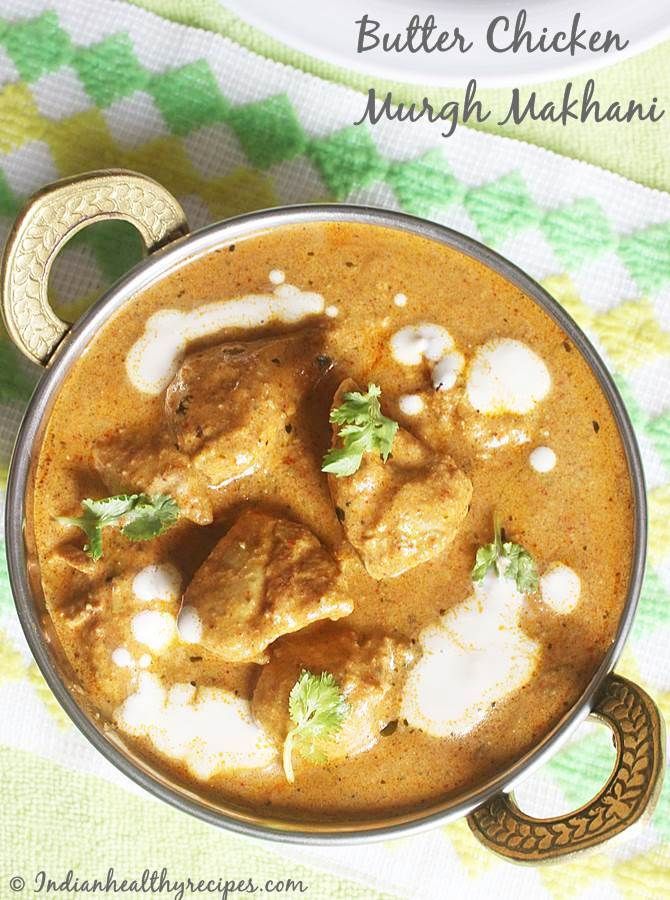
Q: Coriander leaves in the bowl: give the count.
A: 4